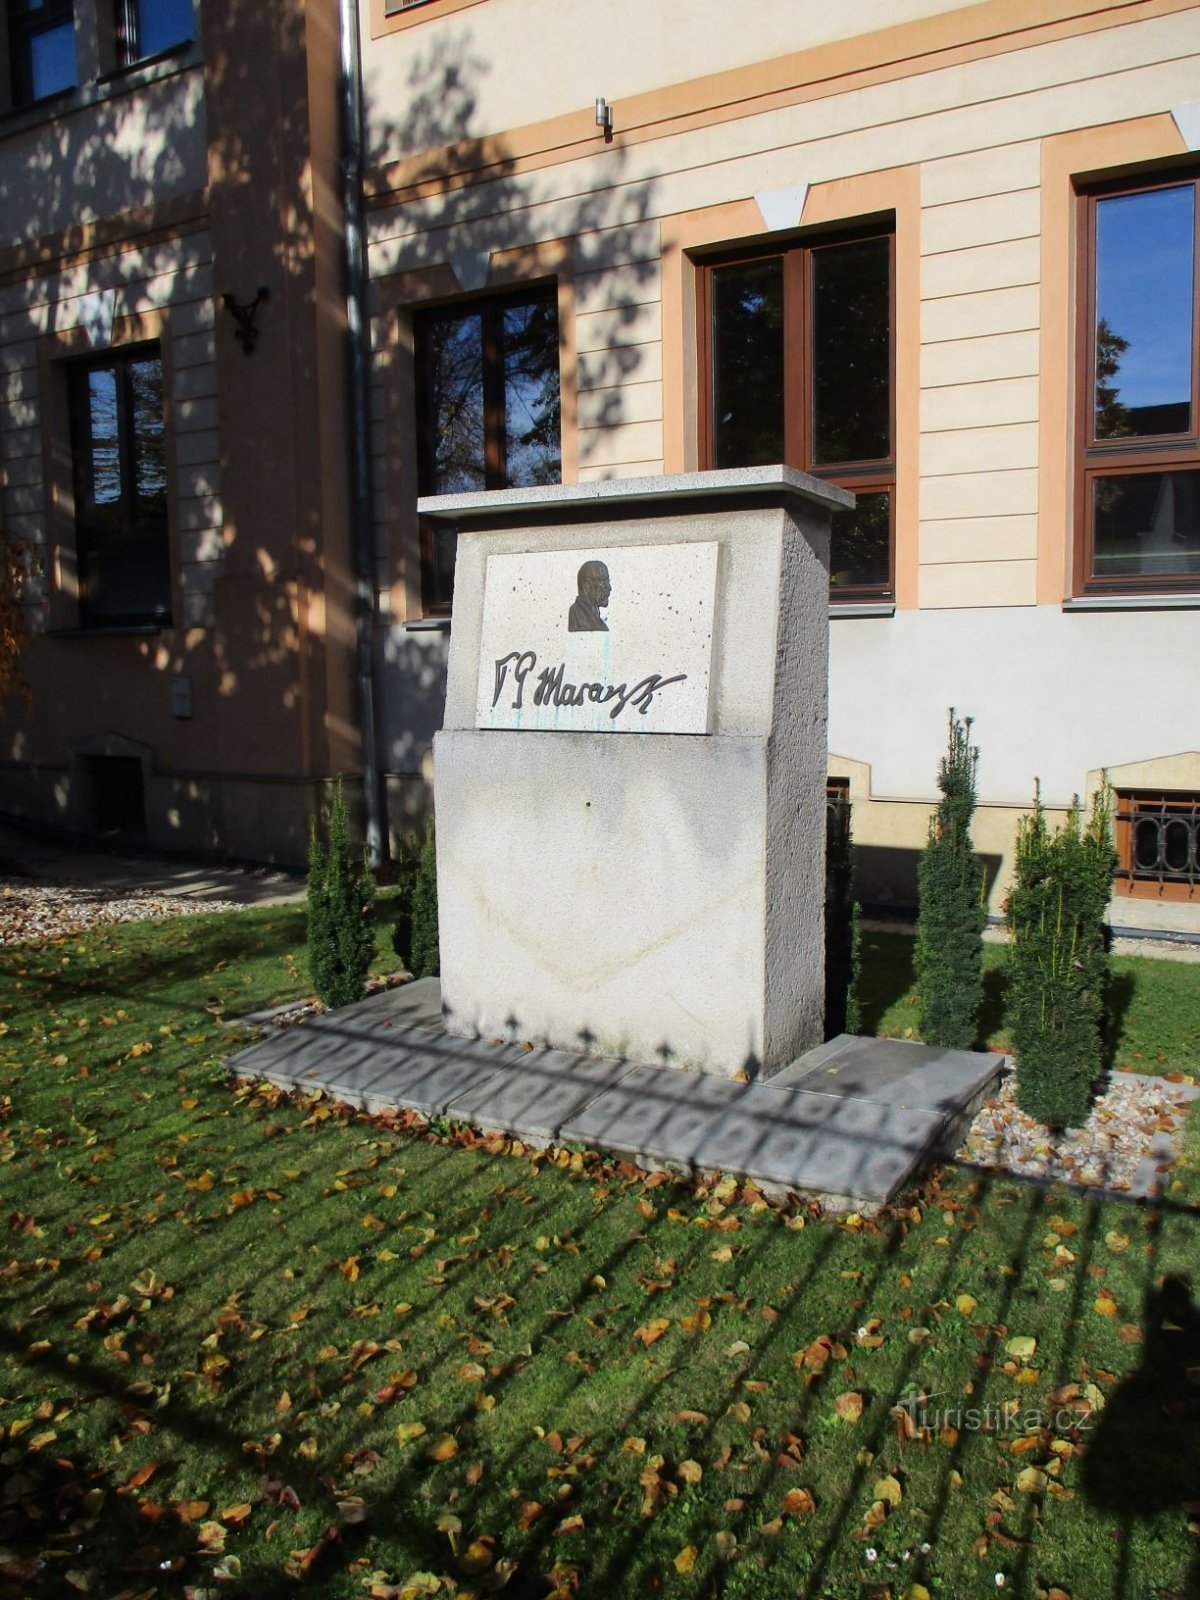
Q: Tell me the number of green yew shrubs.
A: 5